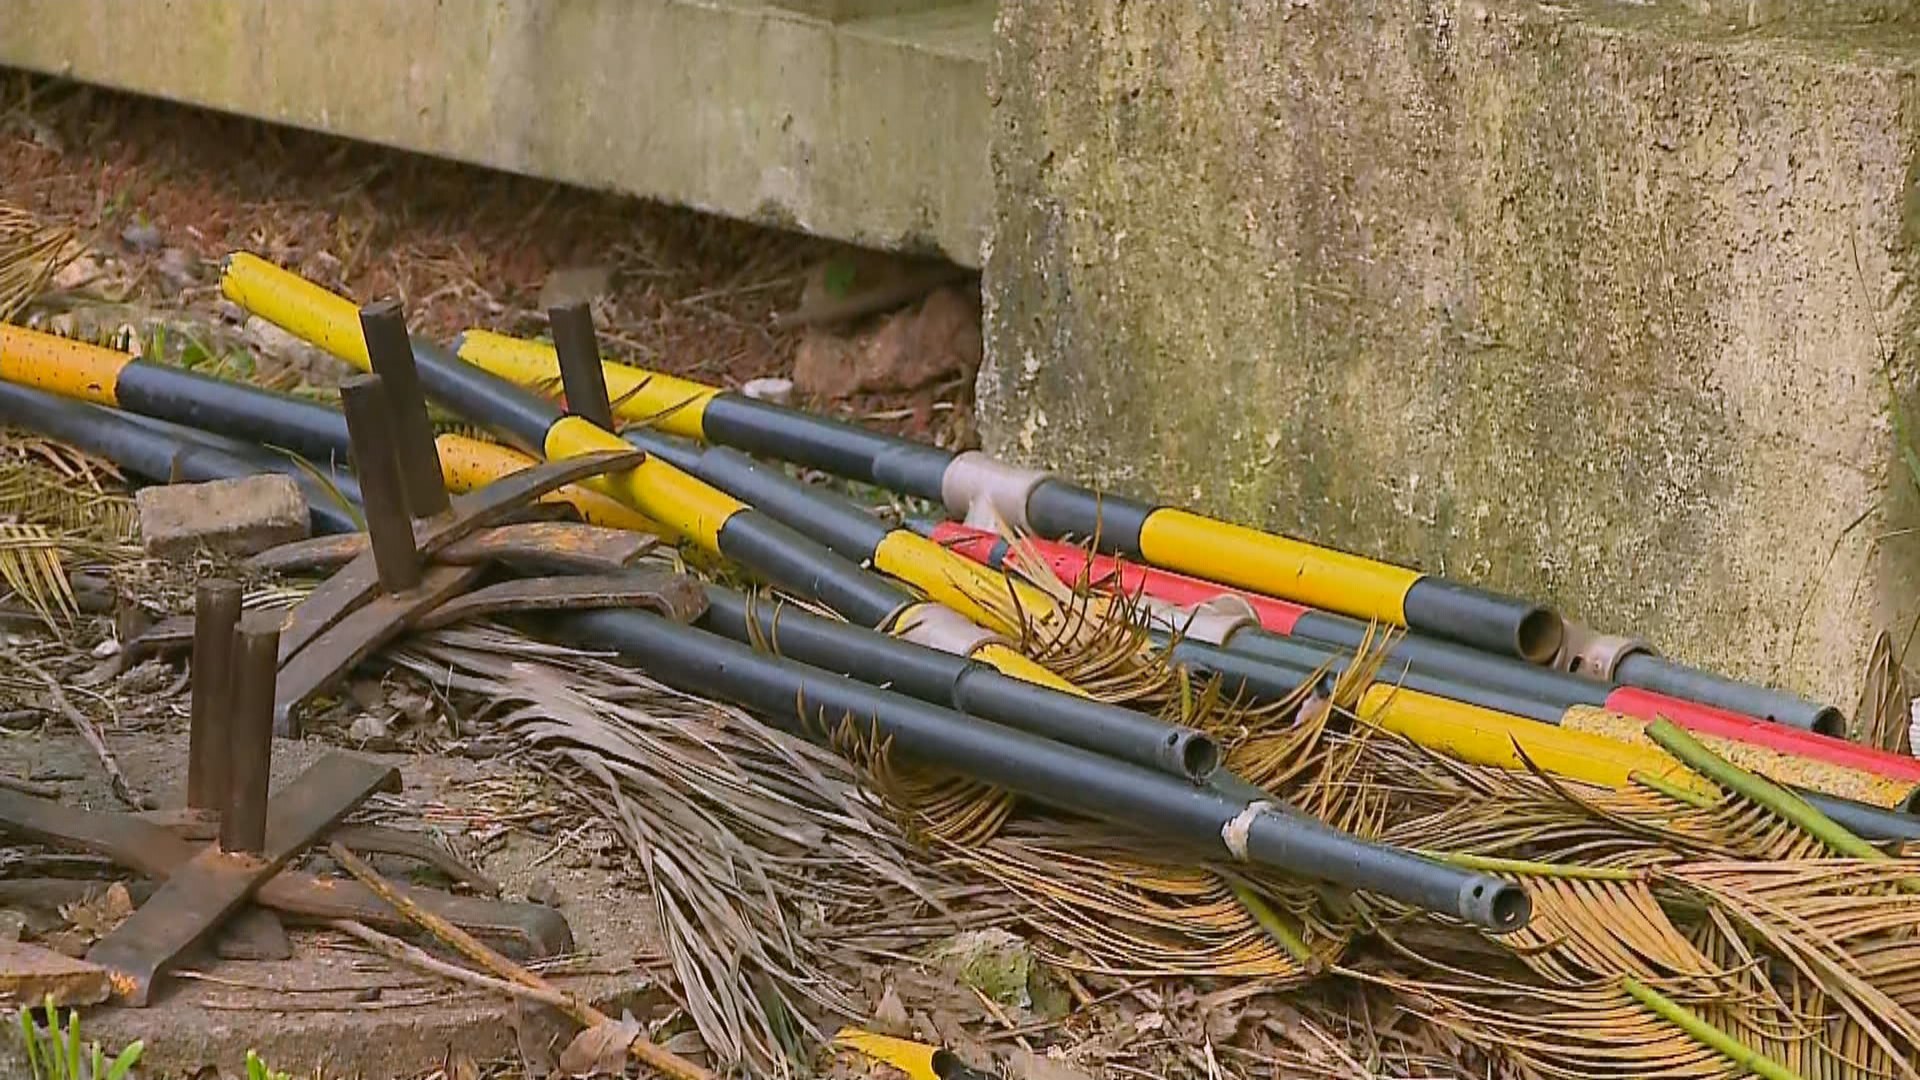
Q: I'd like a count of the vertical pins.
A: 5